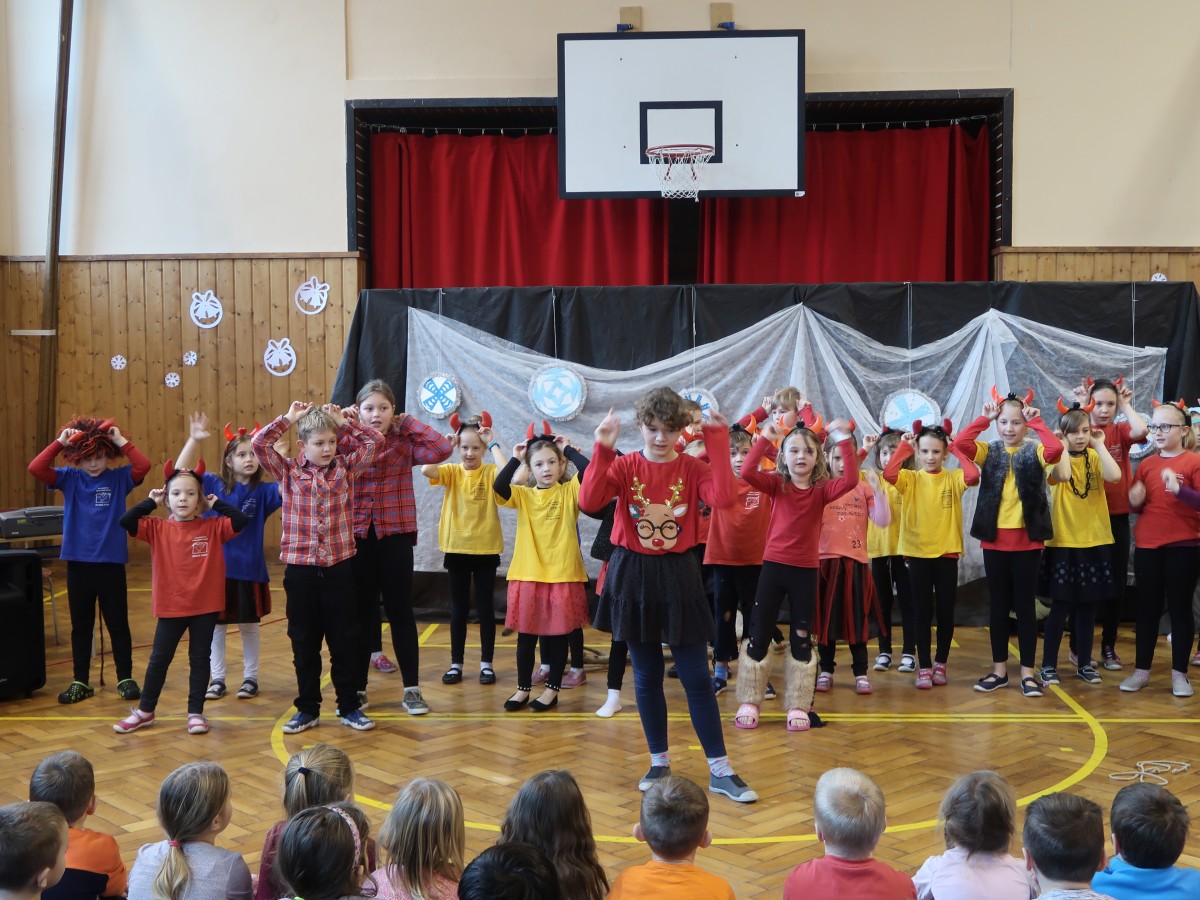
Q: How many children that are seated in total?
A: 13